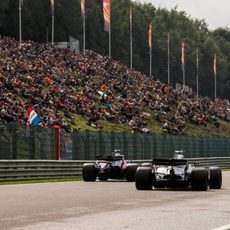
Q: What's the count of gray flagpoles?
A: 10